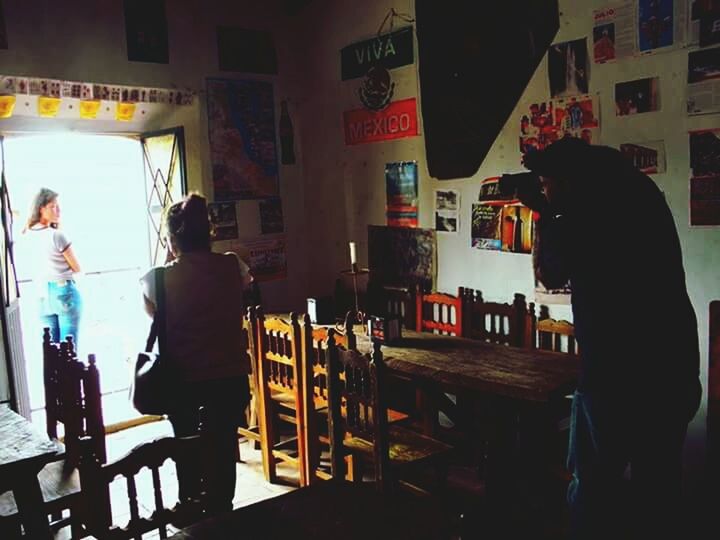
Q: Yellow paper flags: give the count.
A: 4